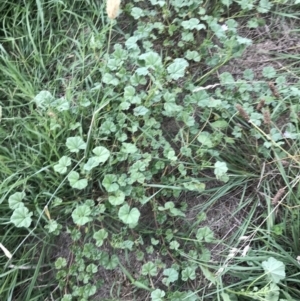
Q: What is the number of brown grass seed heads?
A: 5